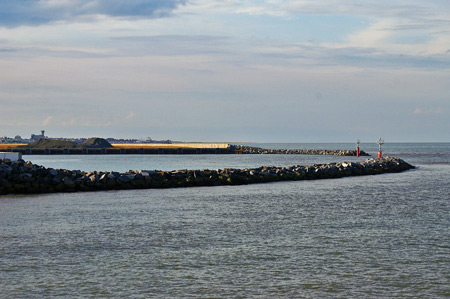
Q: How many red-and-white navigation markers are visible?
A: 2